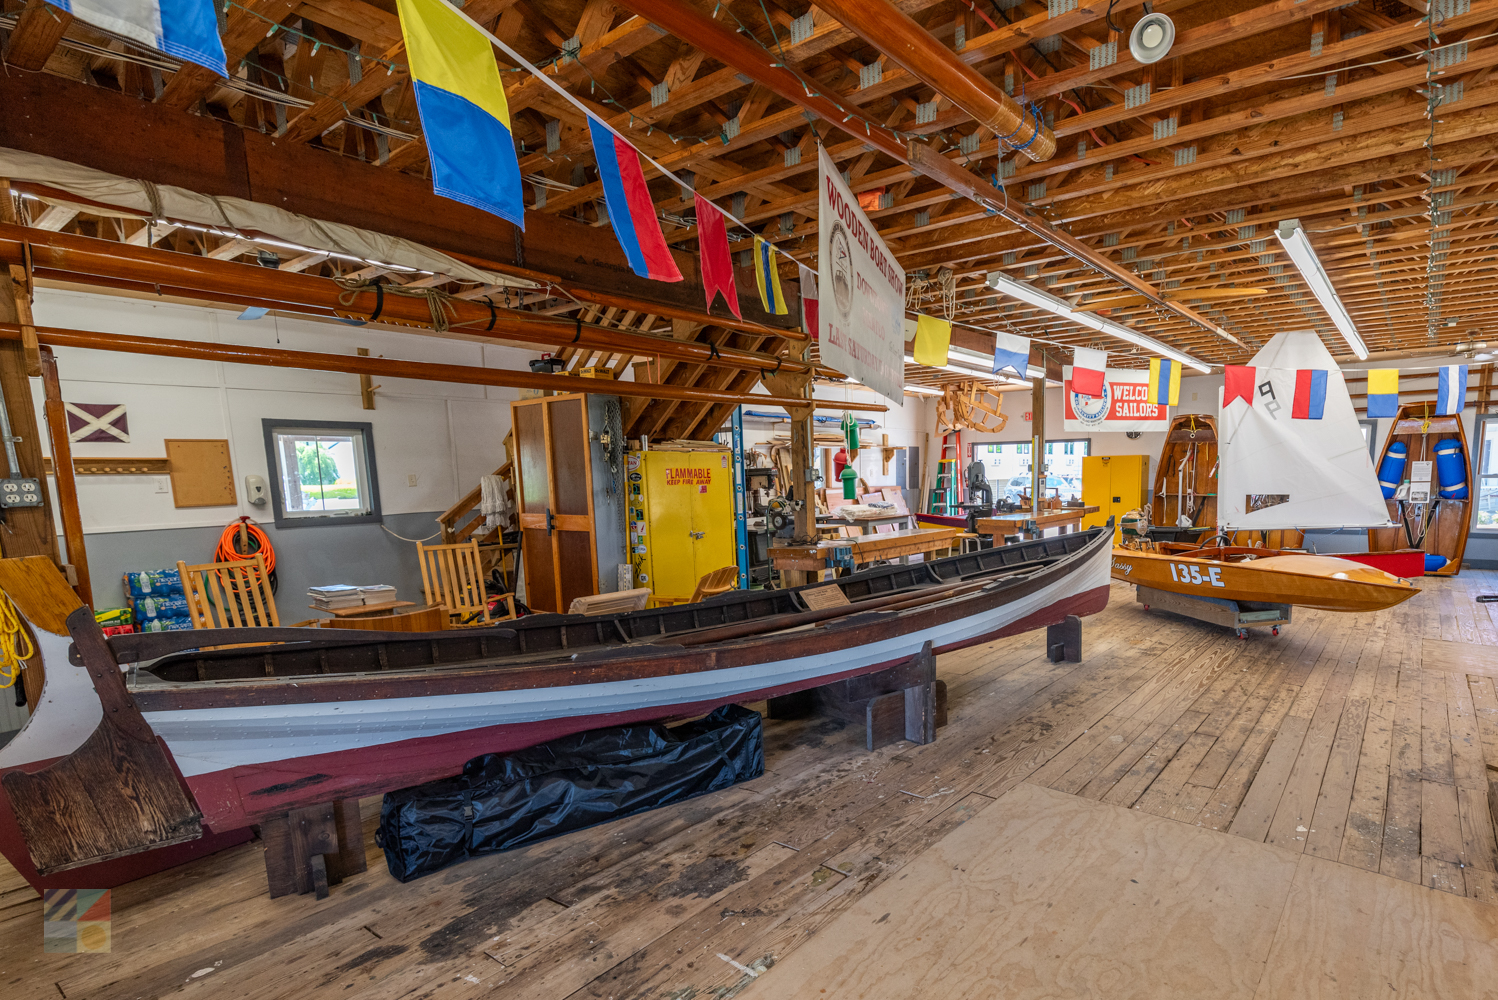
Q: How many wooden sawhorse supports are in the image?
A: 3